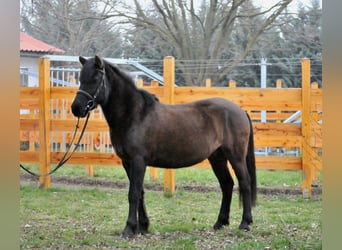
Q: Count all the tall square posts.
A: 3